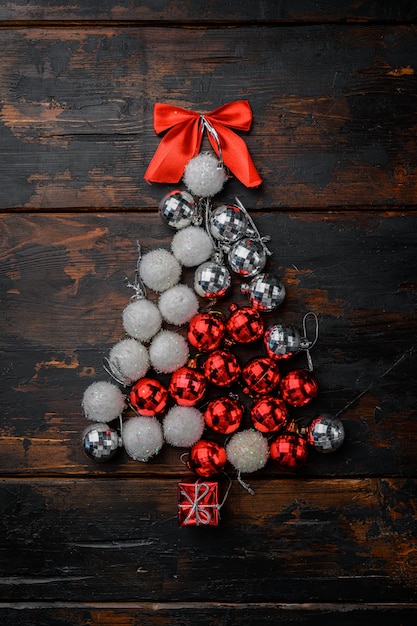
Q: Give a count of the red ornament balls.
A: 11